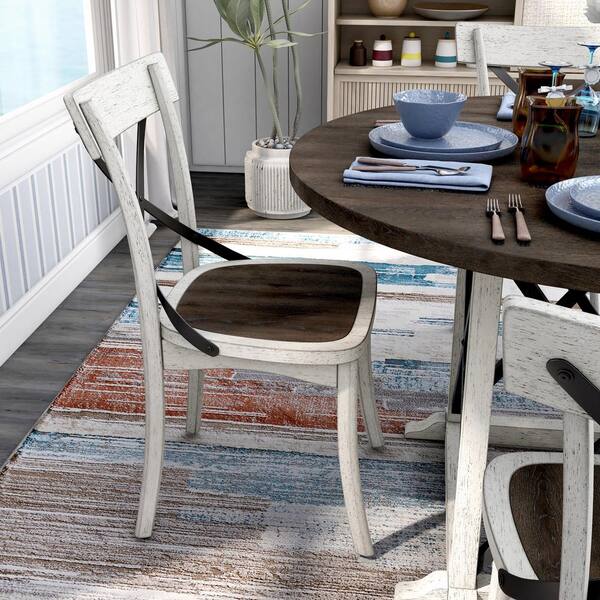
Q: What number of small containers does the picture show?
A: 4